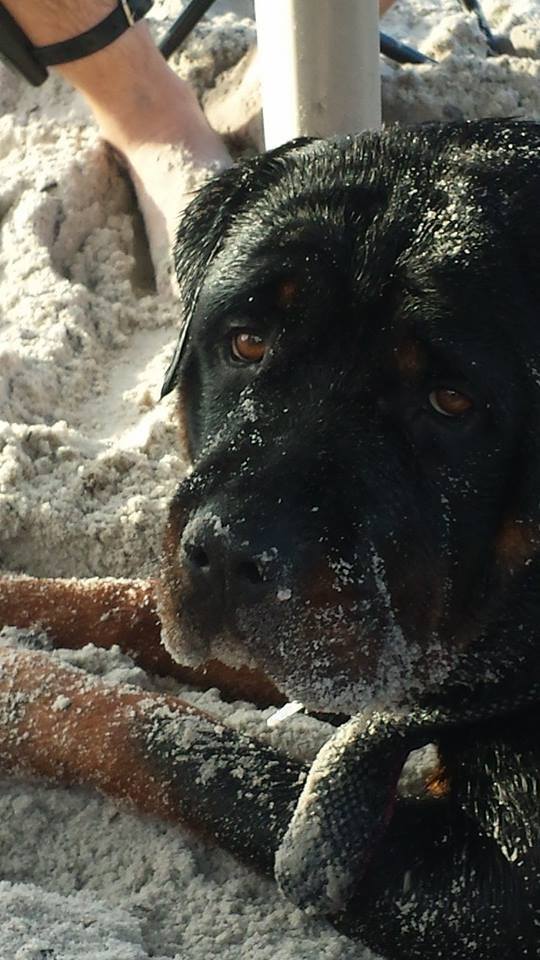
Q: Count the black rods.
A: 3